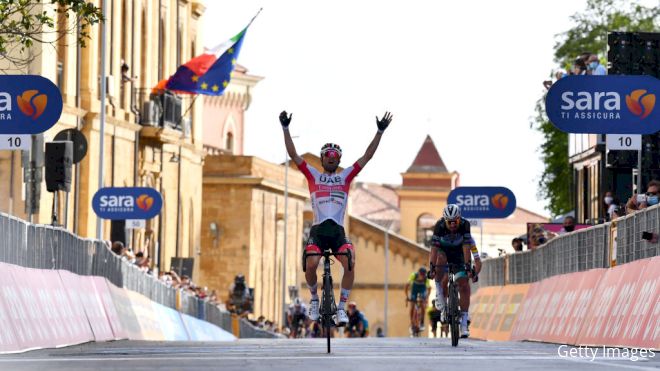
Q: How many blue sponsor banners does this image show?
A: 4